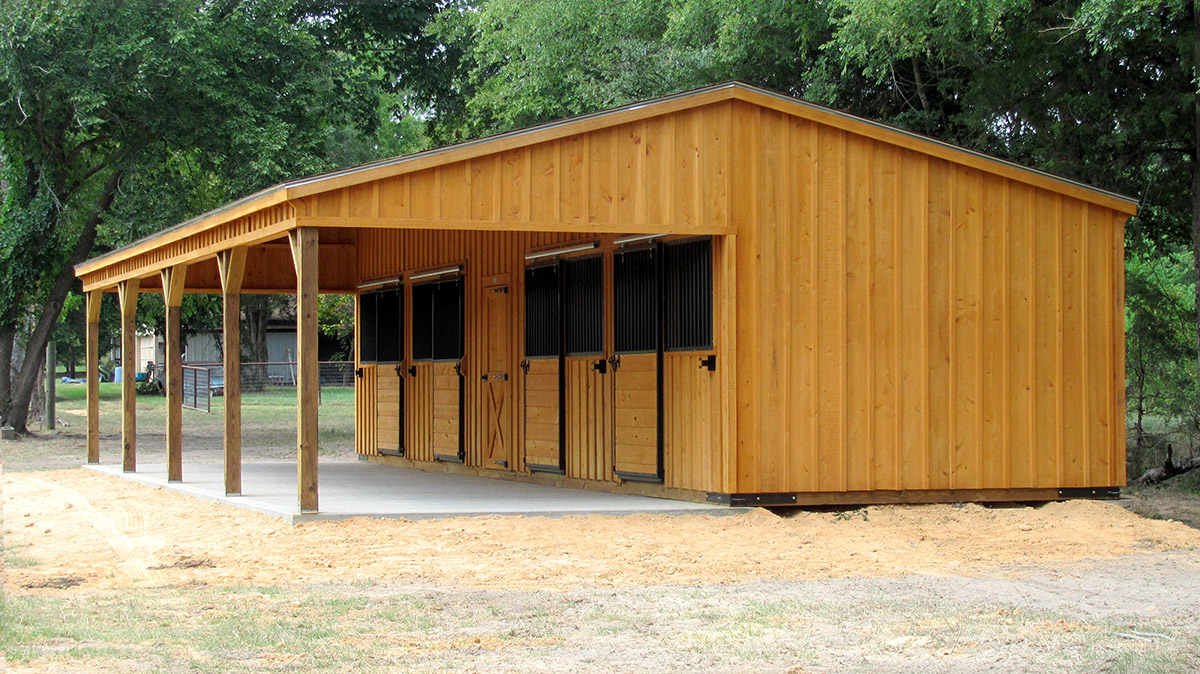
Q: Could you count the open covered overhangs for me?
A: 1